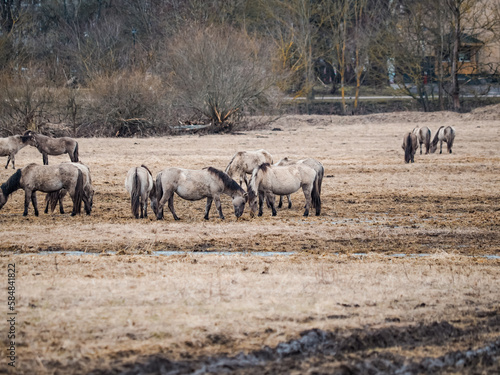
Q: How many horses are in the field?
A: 12